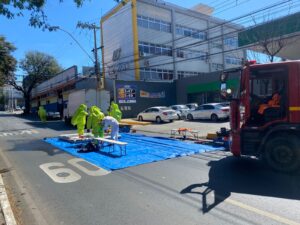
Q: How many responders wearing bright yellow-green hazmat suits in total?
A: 4